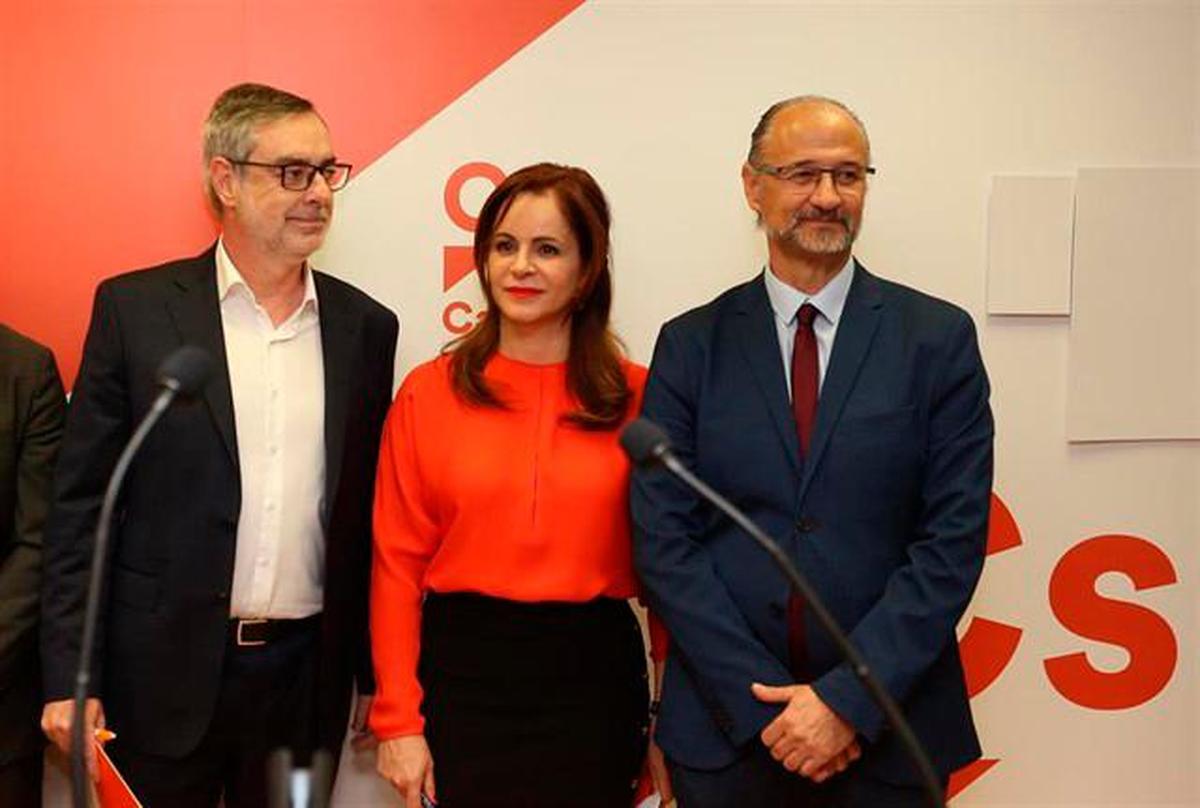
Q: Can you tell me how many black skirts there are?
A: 1